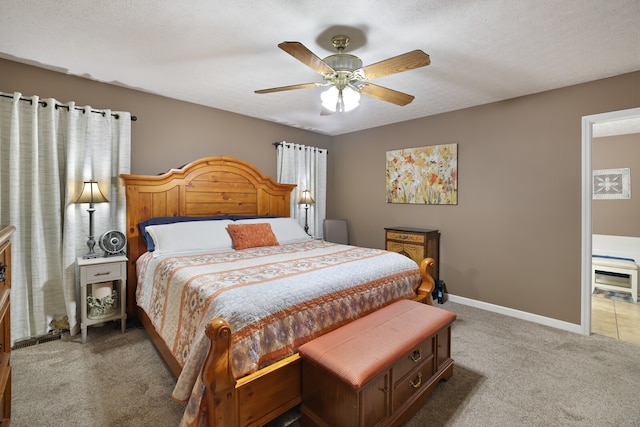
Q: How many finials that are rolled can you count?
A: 2